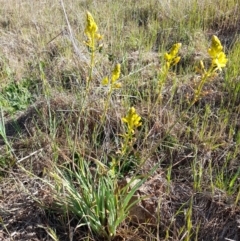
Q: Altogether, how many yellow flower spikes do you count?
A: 5